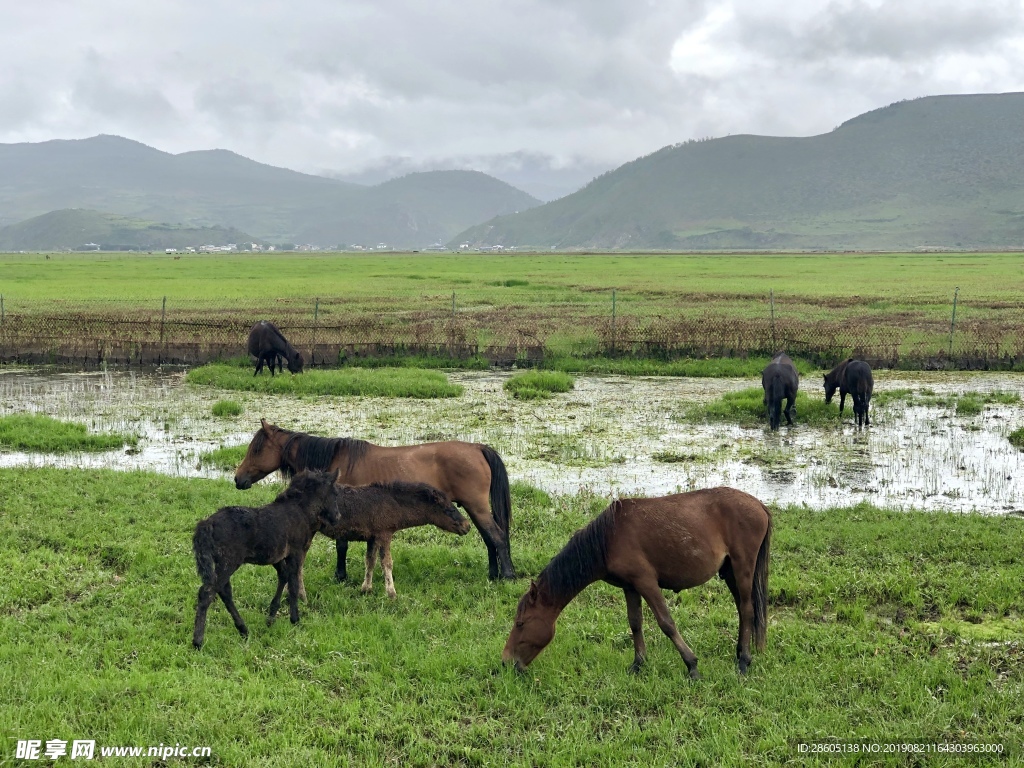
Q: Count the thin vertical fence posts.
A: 7